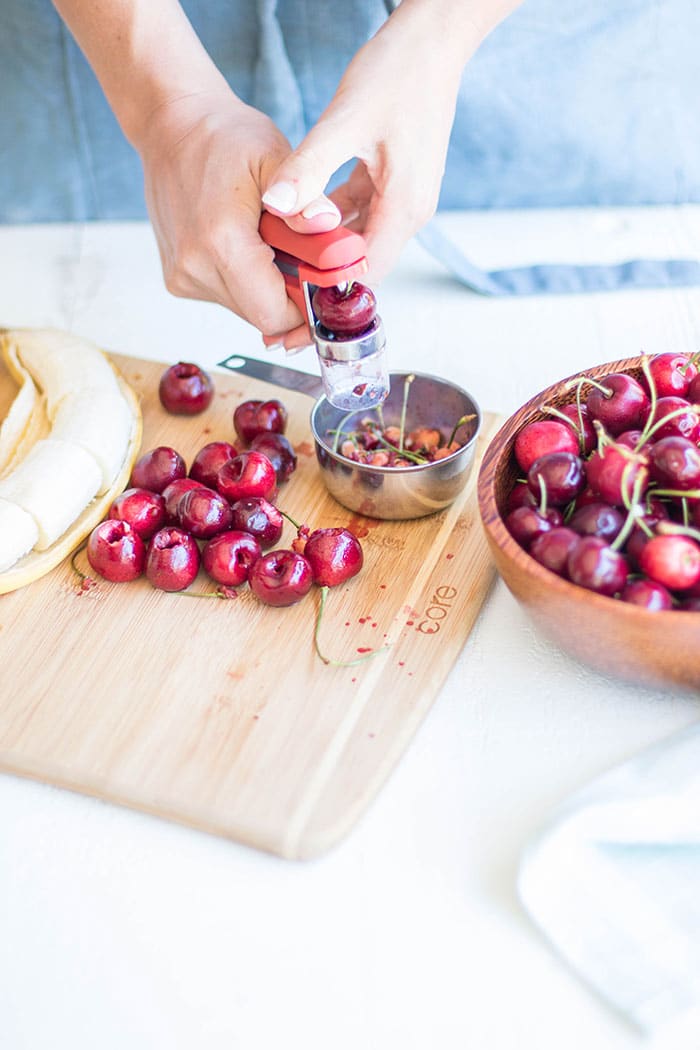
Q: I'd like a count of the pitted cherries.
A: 15